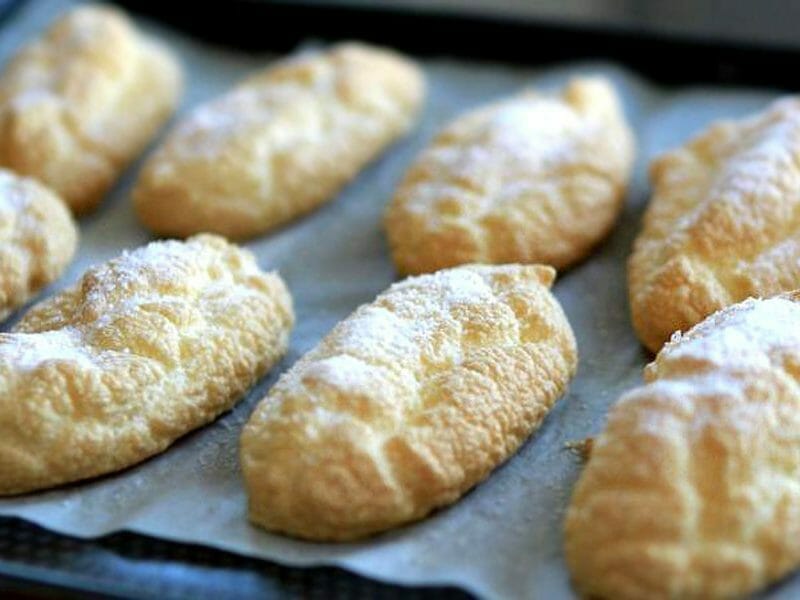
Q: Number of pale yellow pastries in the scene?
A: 8